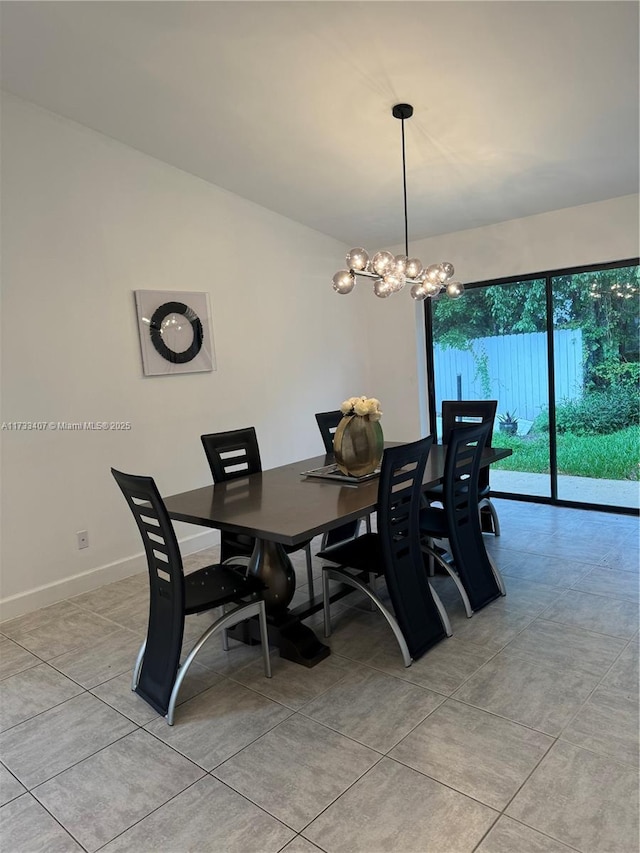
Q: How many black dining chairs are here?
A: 6